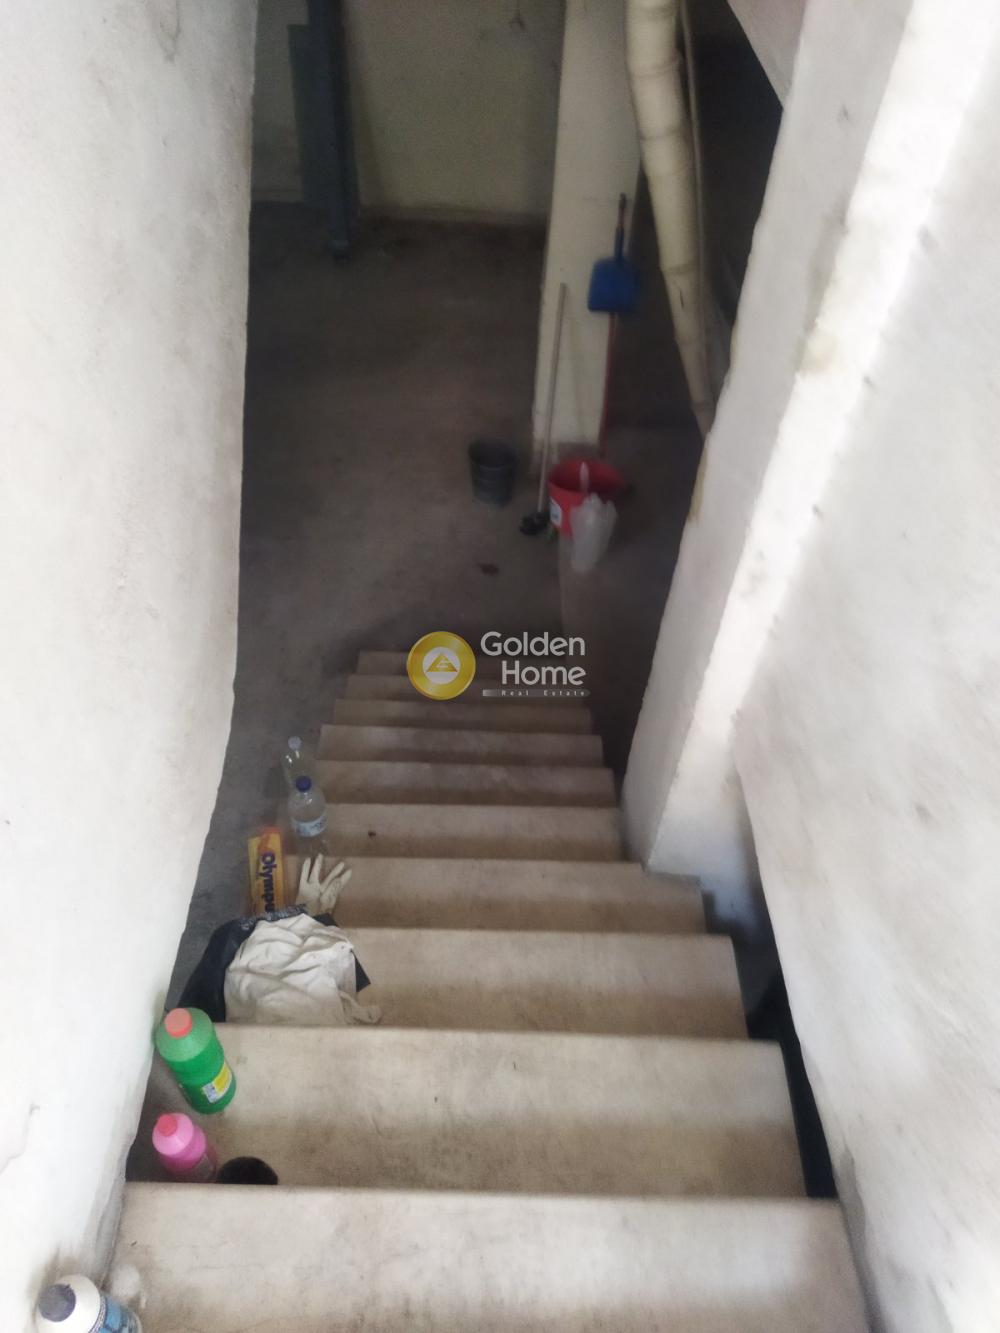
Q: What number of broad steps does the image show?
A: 10